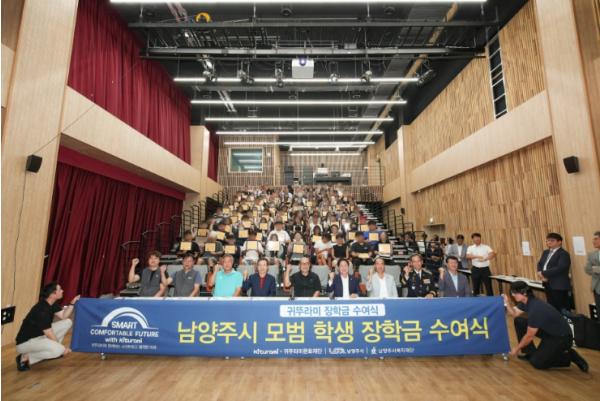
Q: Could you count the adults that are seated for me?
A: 9